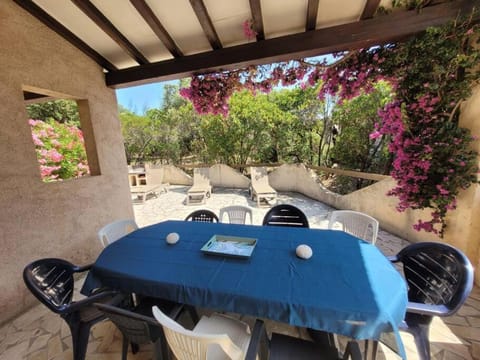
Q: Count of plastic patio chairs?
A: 10